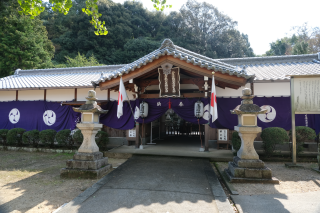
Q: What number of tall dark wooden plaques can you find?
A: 1